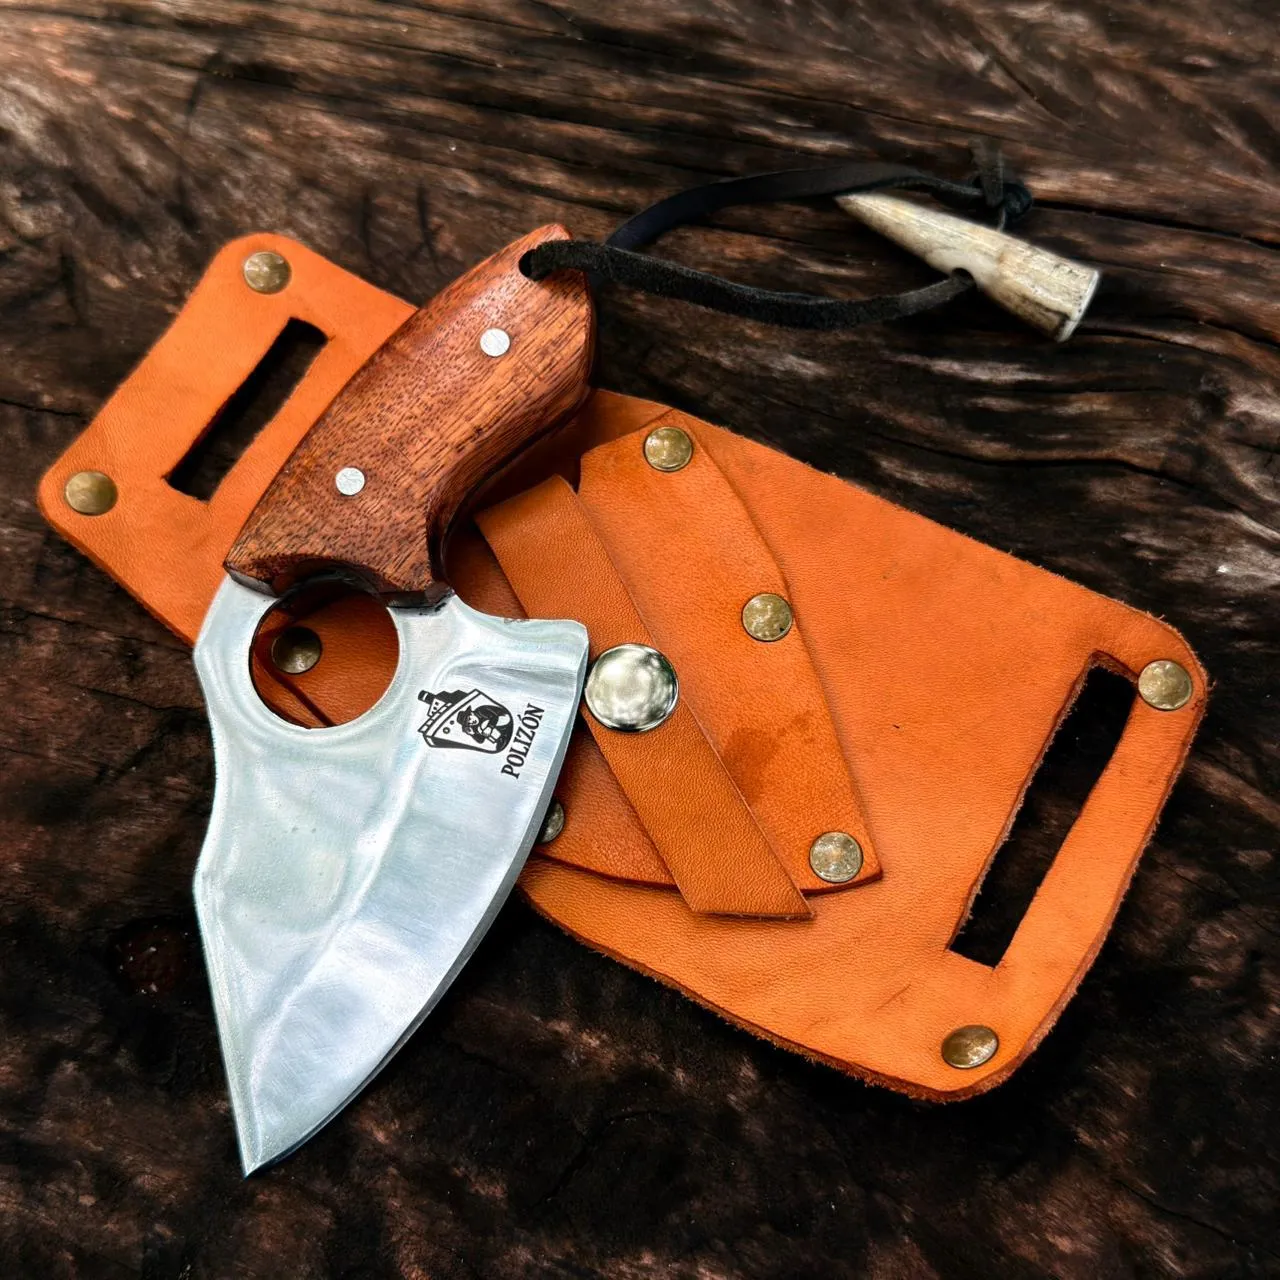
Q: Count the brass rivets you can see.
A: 9